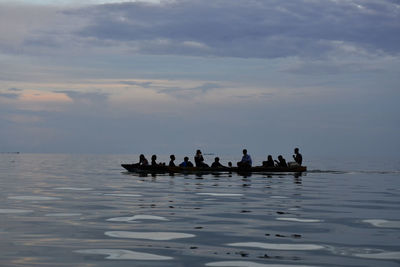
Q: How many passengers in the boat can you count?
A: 11